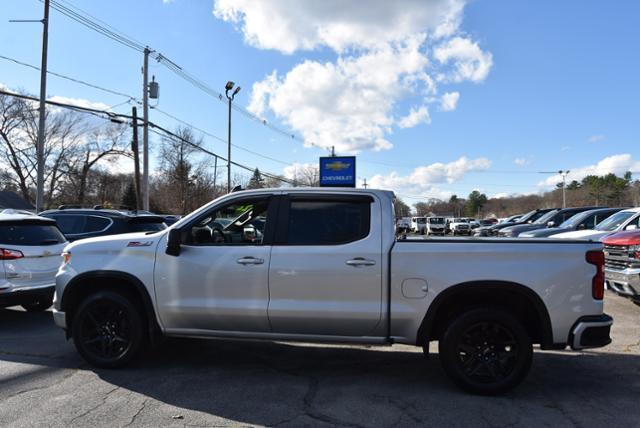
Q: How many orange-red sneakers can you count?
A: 0